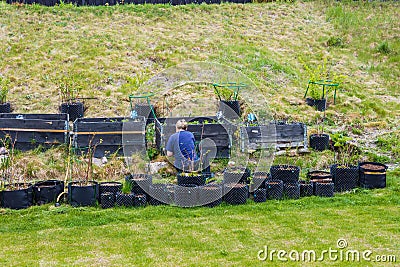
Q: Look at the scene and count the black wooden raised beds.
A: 4